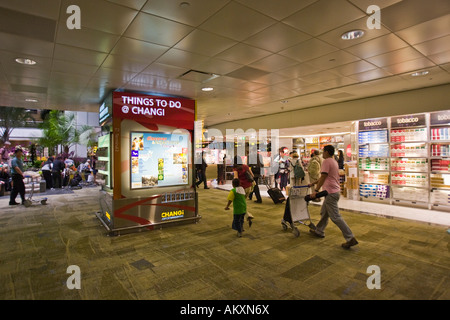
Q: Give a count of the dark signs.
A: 3